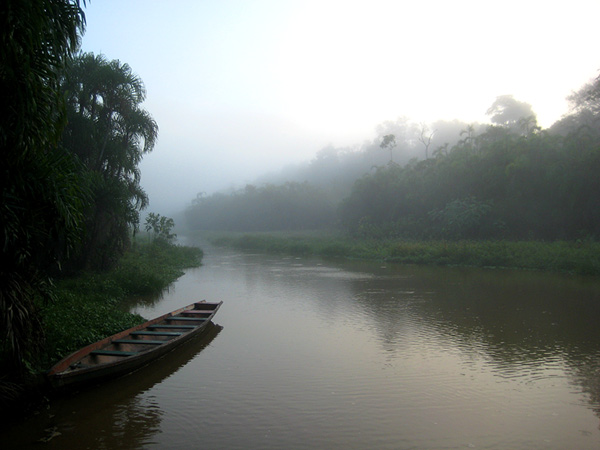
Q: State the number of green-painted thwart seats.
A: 5